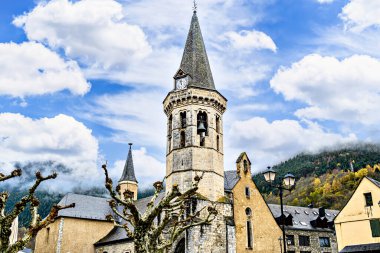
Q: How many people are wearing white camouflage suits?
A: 0